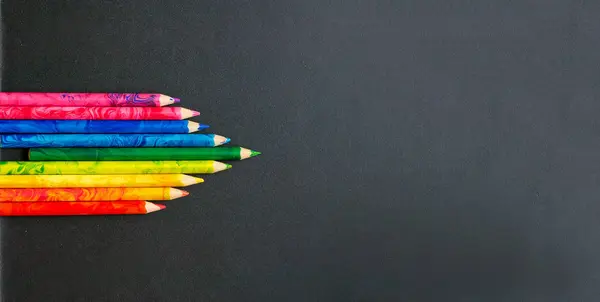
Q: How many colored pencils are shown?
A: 9